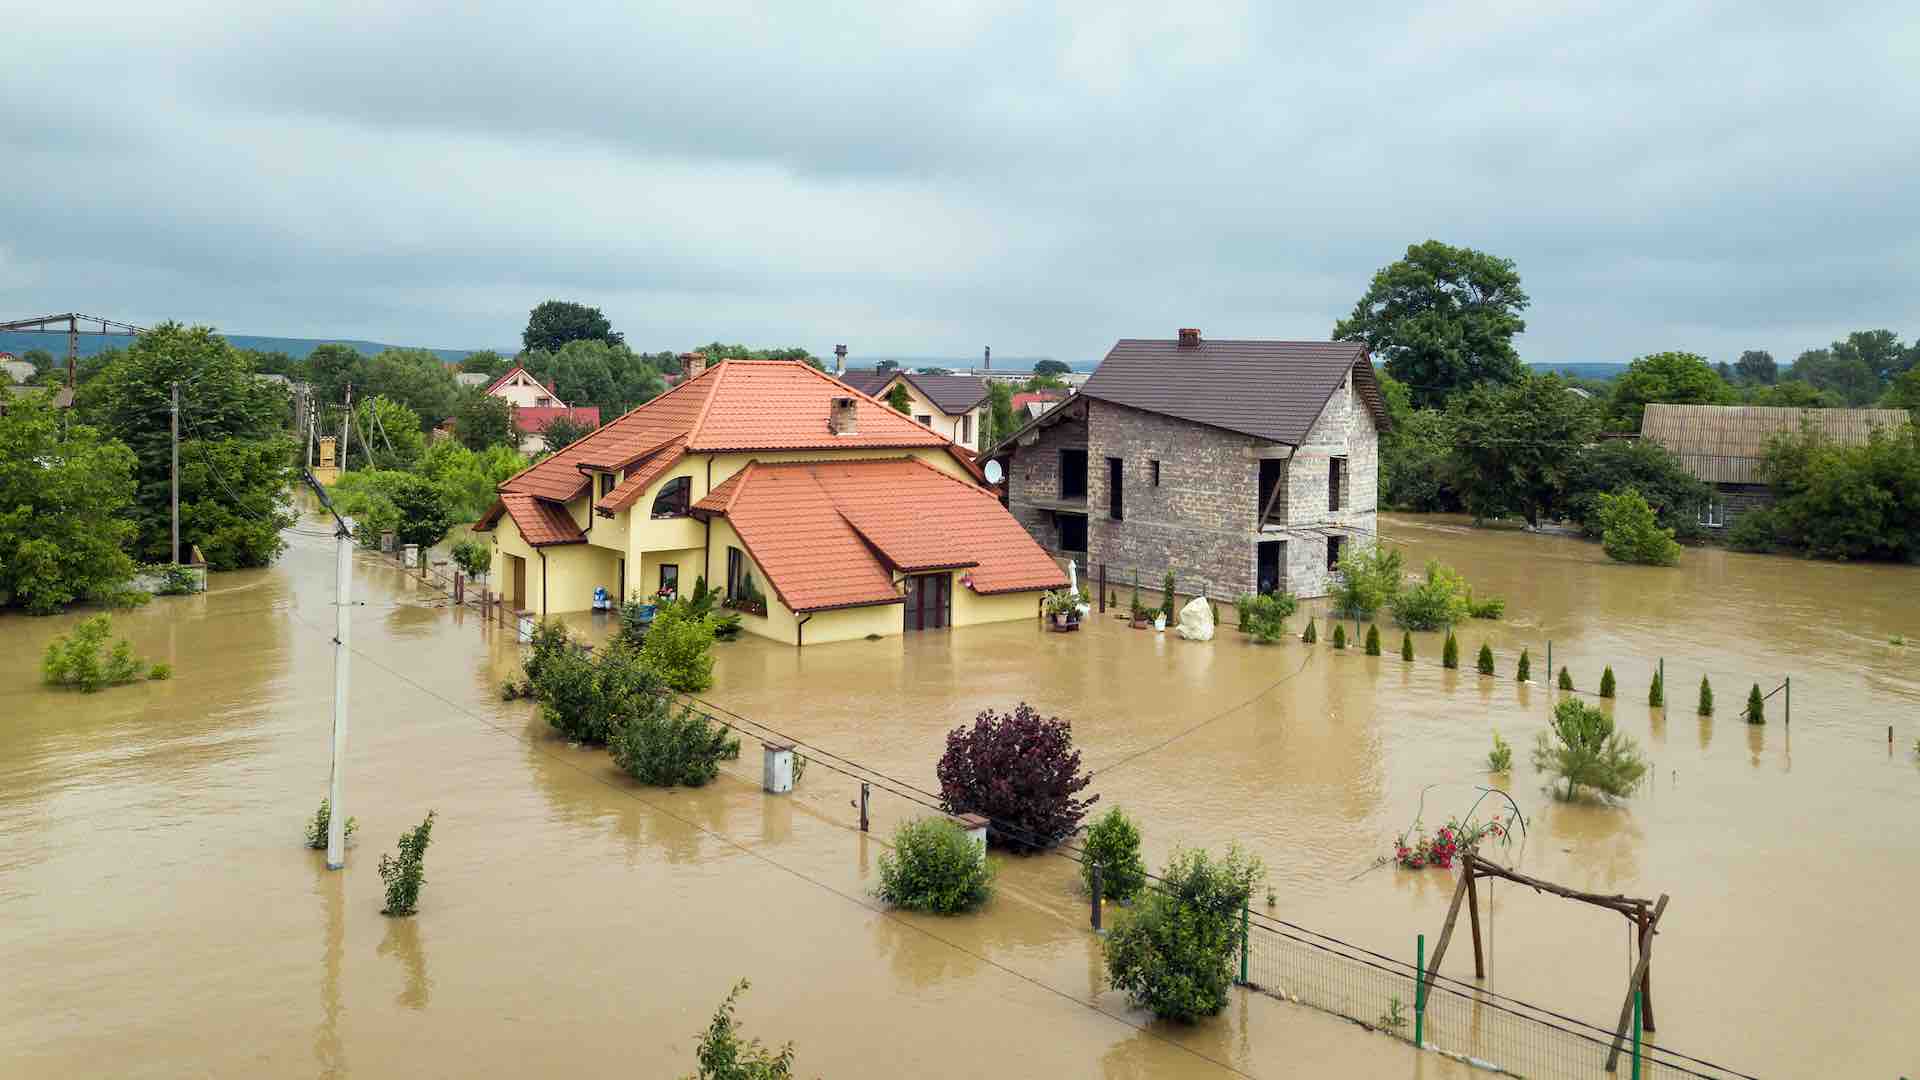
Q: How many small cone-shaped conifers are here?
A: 12